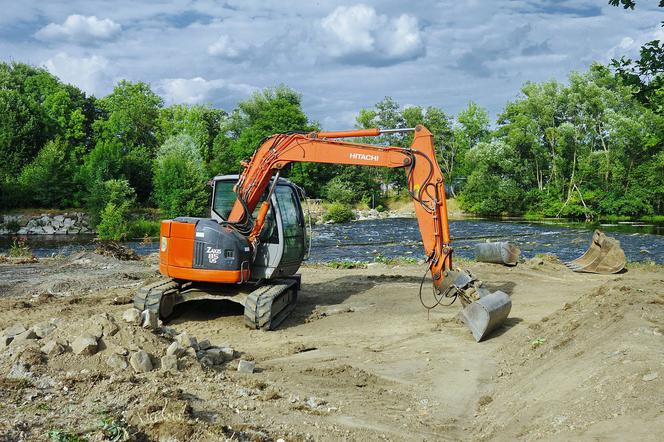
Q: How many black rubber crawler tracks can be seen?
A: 2